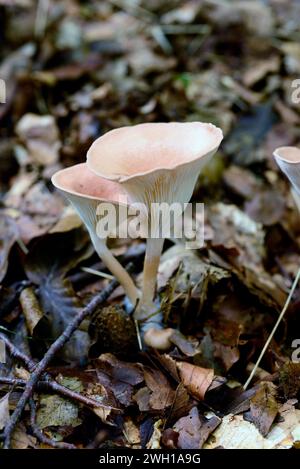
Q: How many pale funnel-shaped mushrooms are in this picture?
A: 3